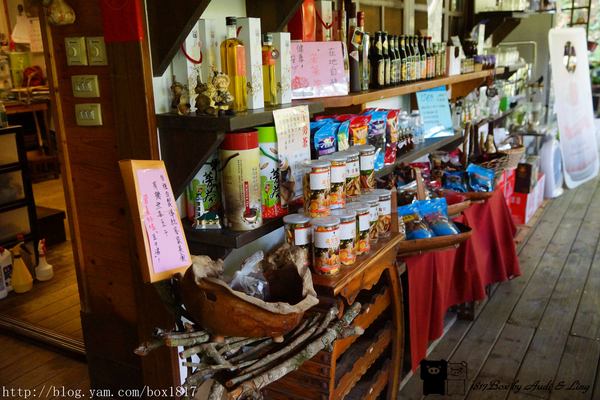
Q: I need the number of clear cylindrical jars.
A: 10